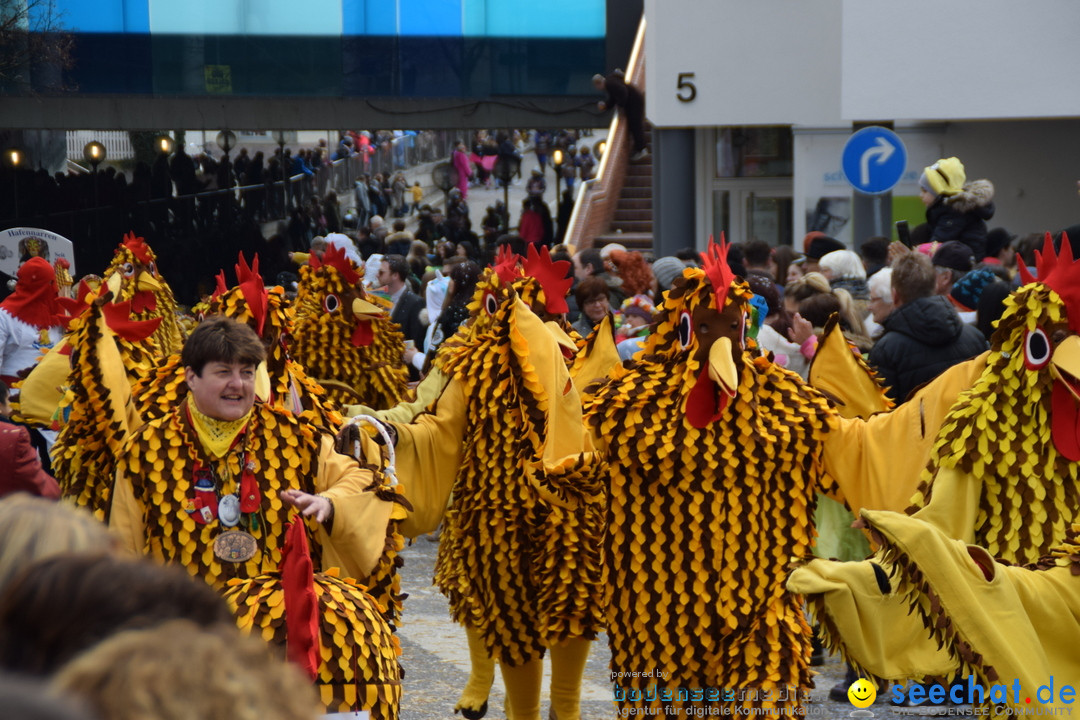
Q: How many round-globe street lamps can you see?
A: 9